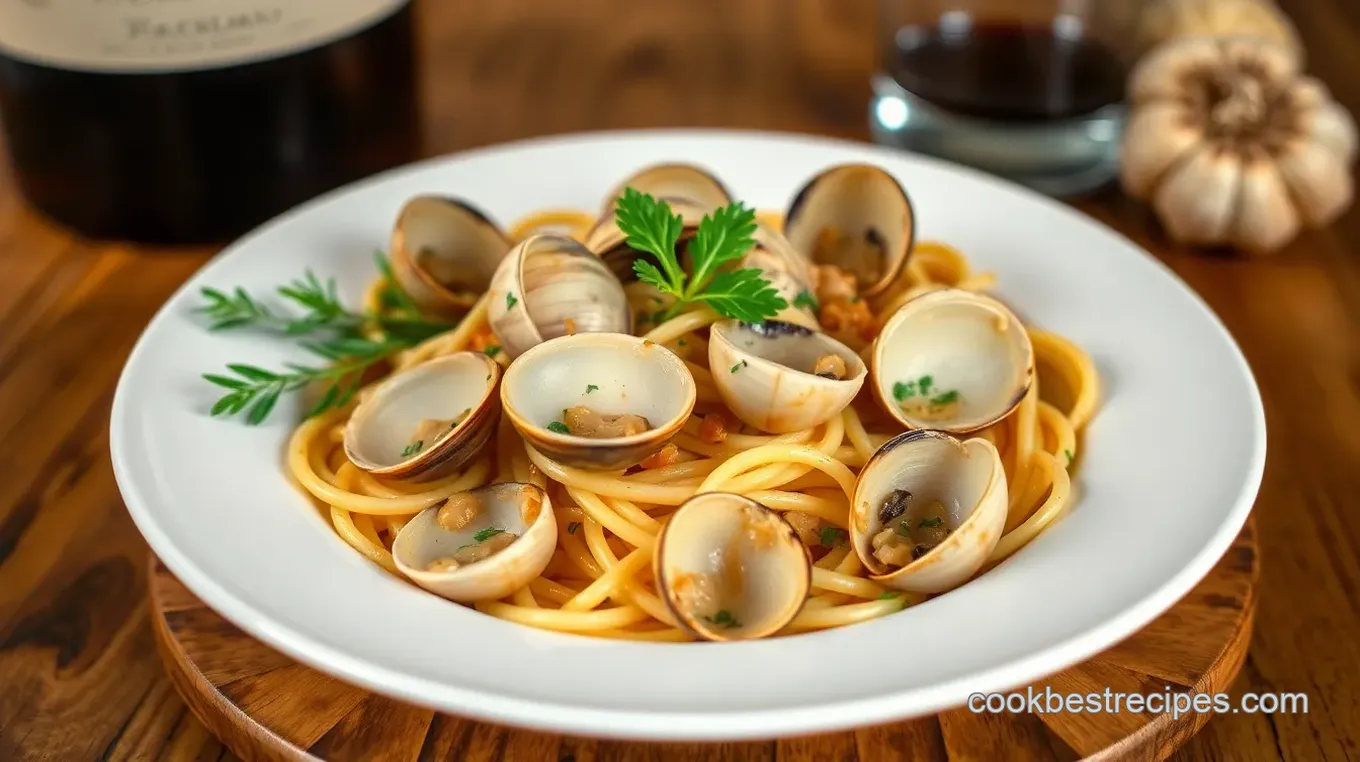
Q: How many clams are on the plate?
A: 13